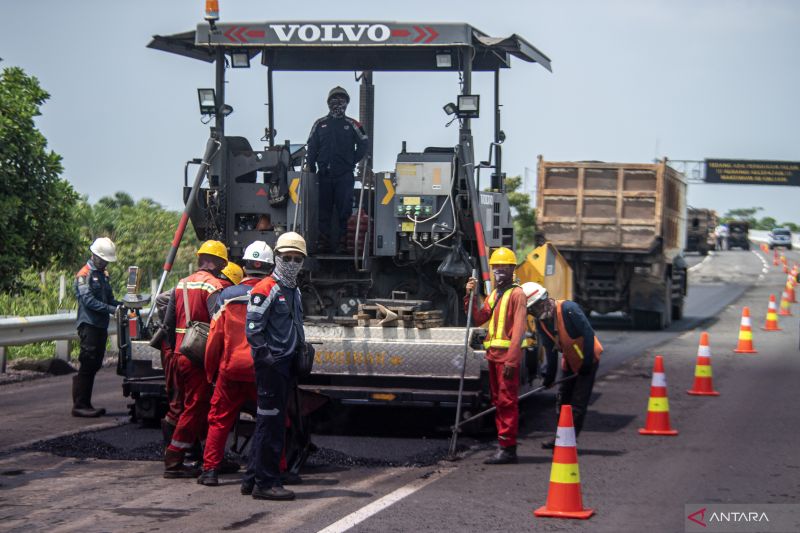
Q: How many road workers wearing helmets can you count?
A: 8